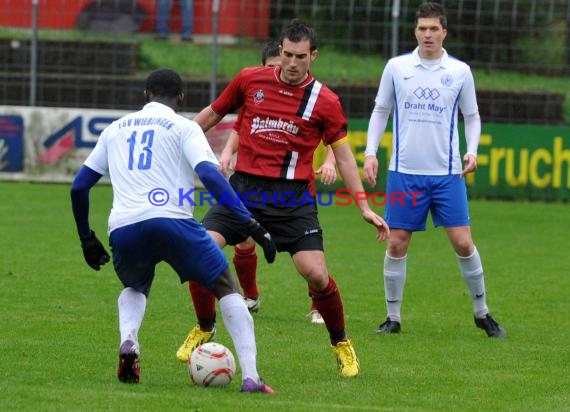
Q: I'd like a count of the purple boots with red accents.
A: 2